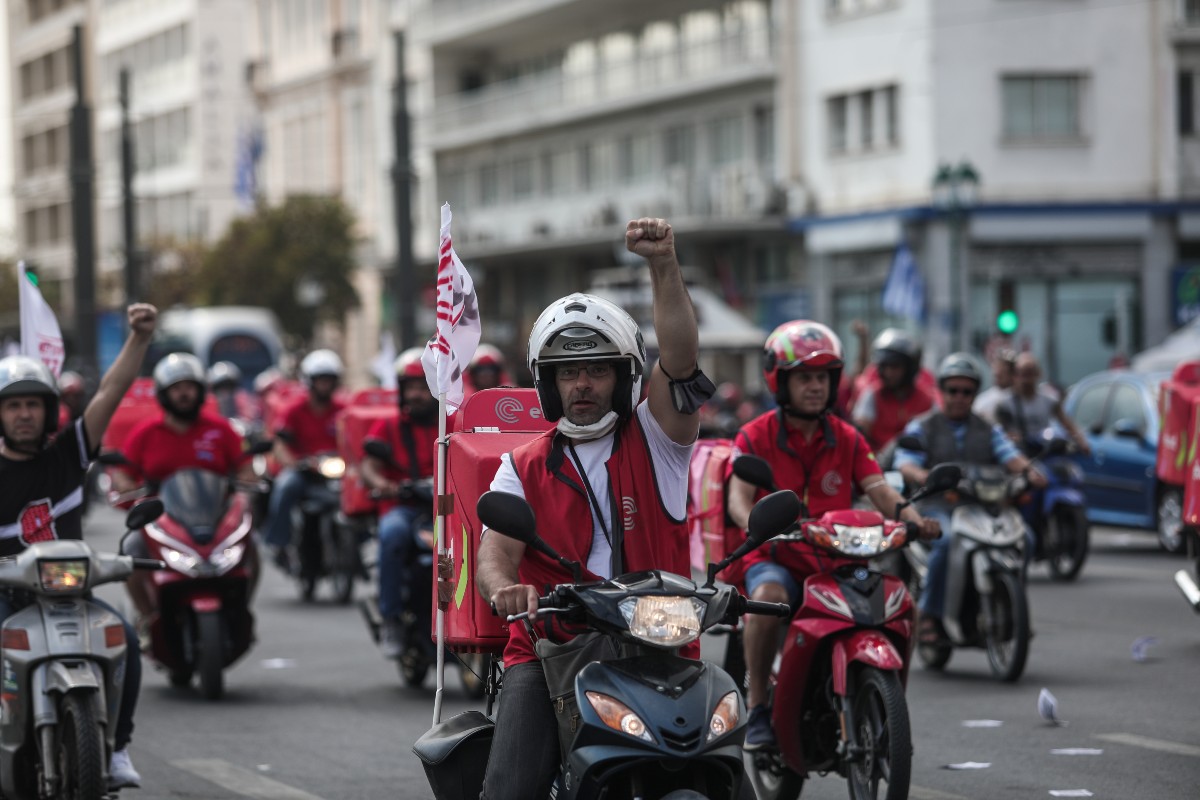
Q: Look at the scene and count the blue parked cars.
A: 1